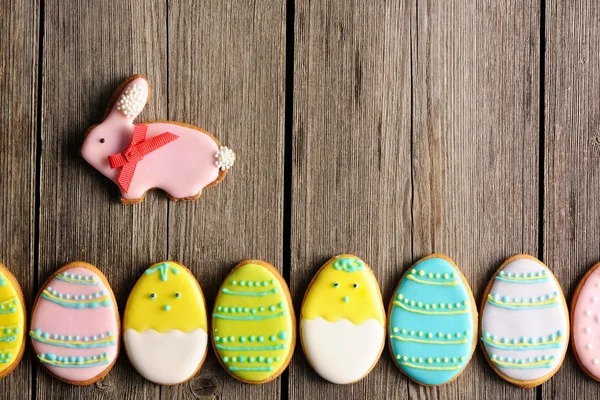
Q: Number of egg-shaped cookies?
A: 8